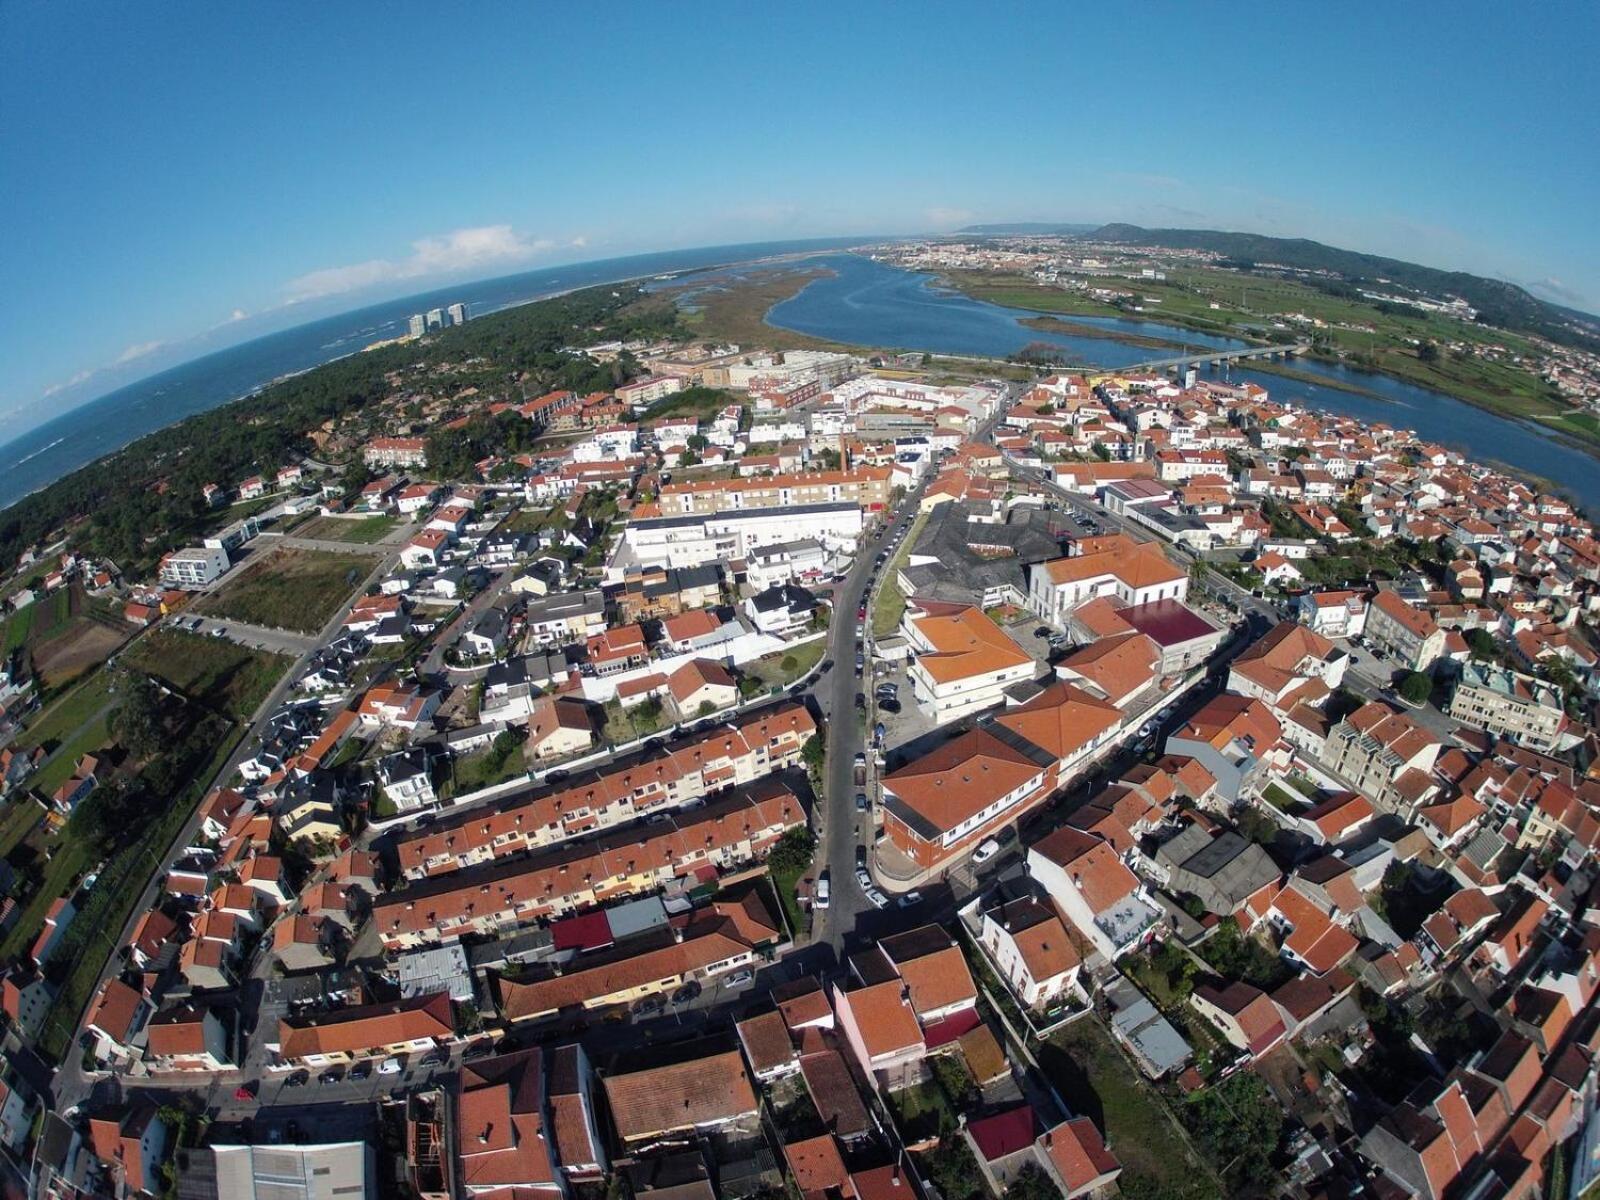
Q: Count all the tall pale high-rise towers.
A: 3